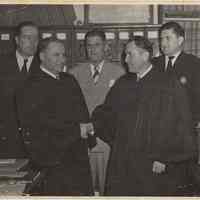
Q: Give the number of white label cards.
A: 8